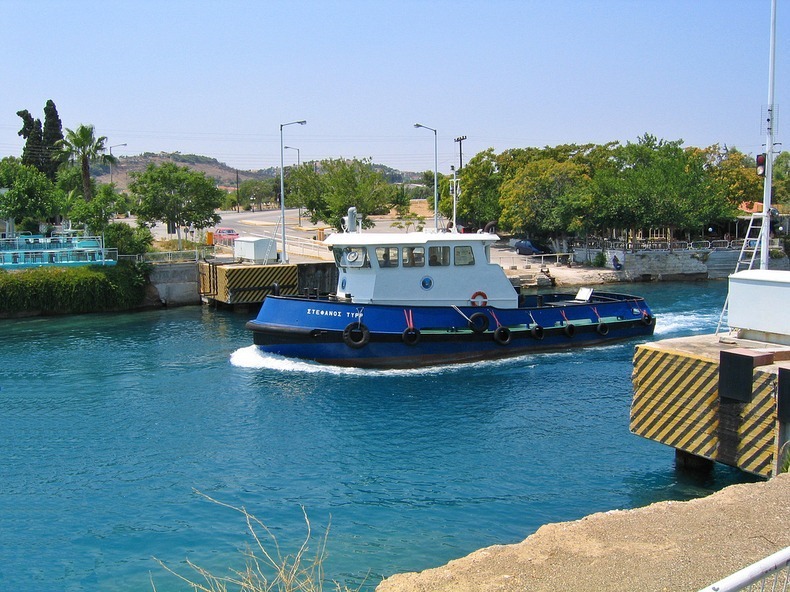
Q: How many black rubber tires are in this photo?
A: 8